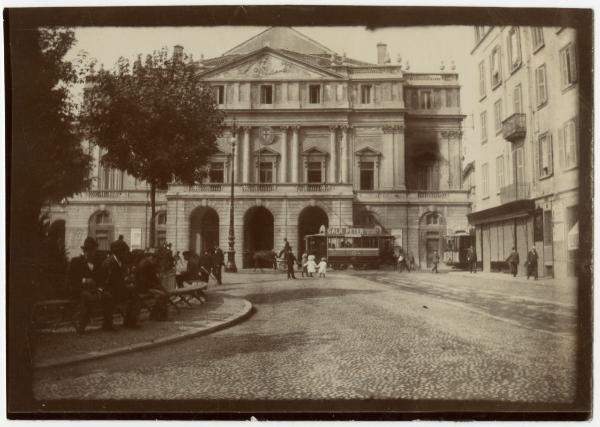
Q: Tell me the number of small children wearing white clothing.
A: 2